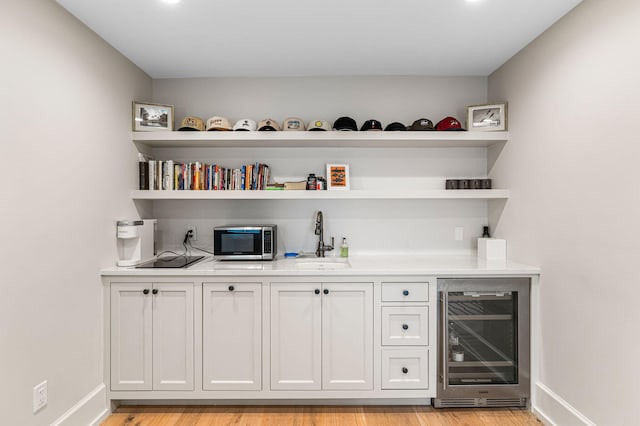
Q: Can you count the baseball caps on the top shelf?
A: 11